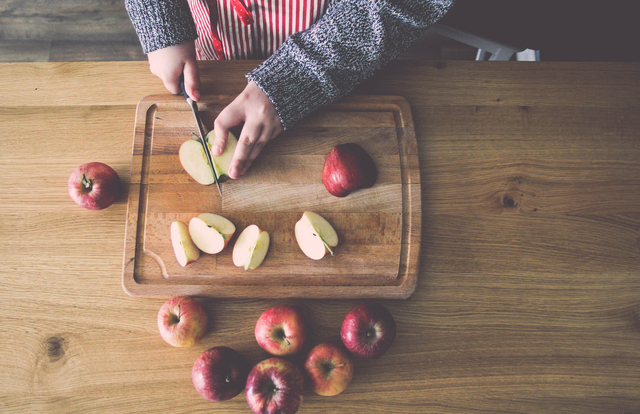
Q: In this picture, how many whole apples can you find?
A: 7